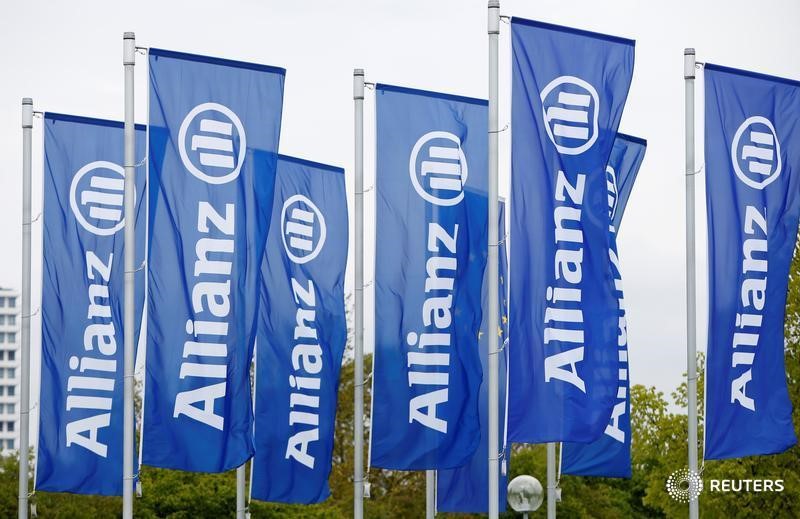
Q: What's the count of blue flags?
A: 8